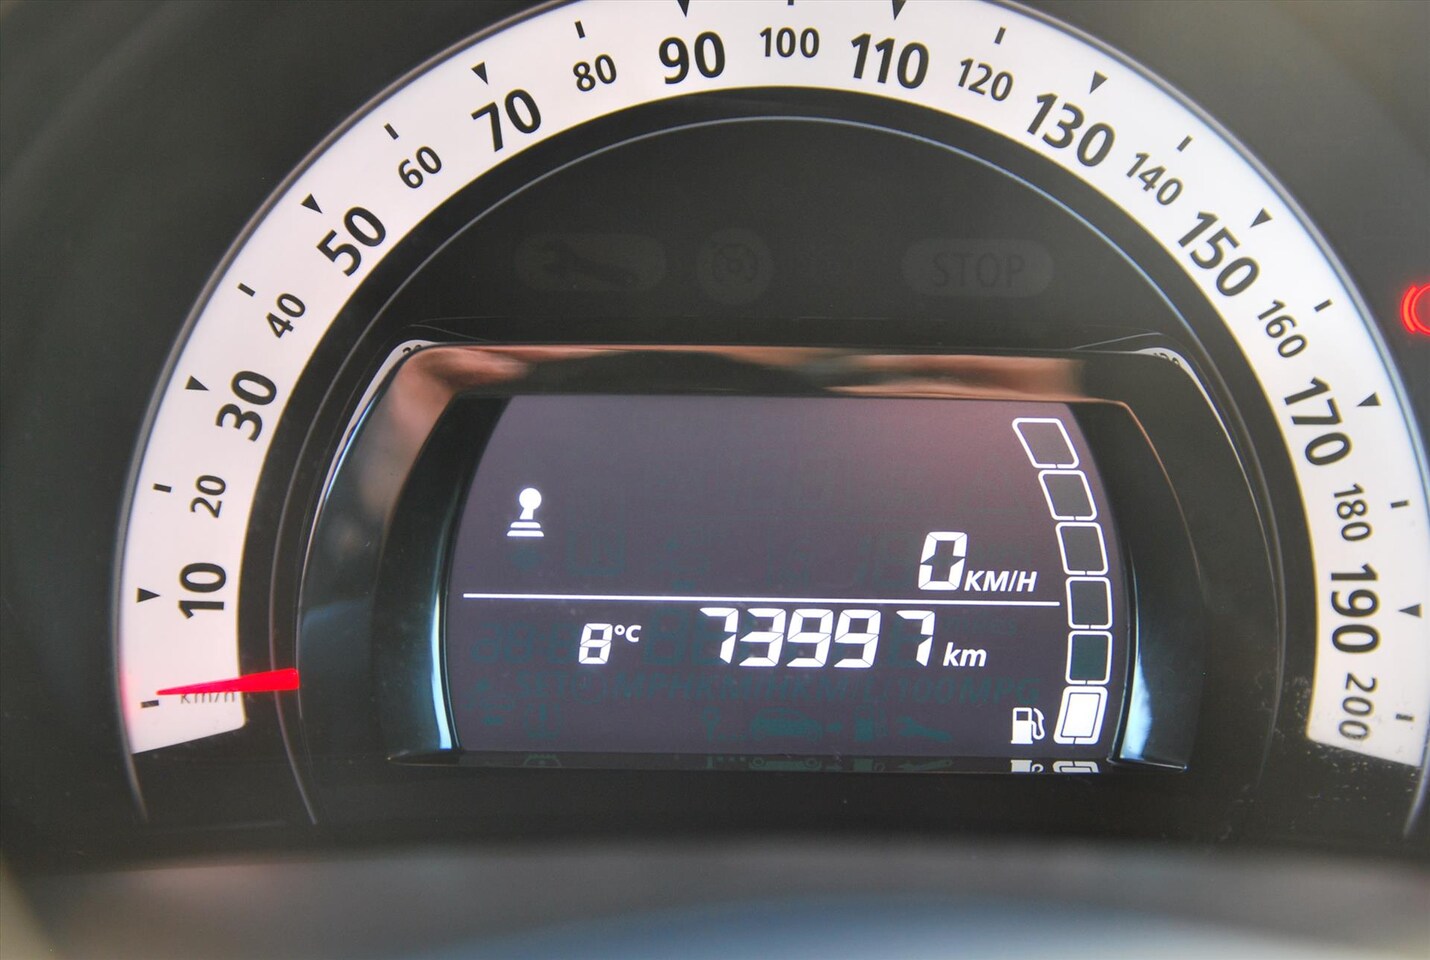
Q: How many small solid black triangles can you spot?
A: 10